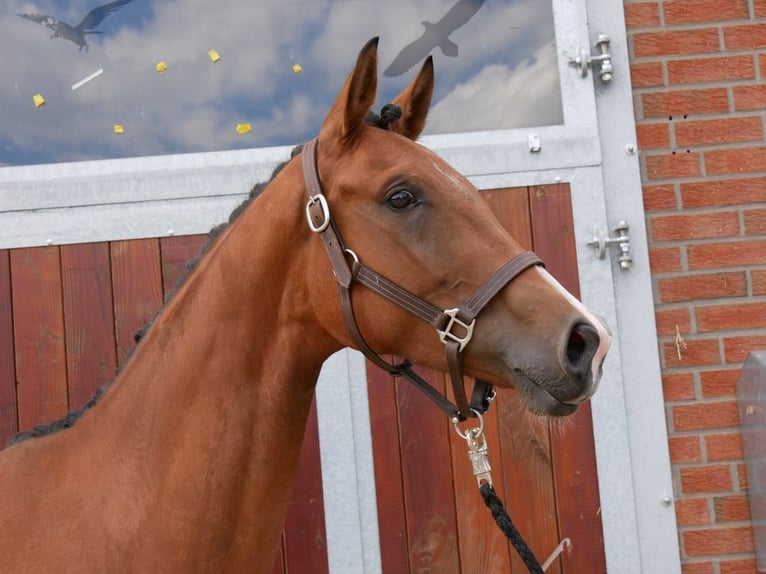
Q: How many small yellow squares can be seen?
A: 6